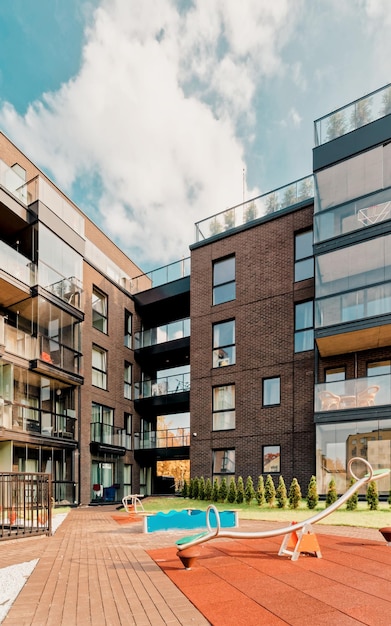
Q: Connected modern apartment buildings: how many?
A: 2